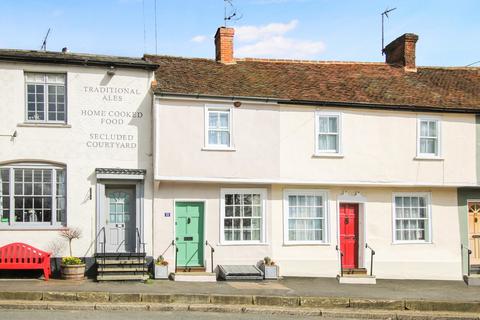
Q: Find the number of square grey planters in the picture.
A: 2